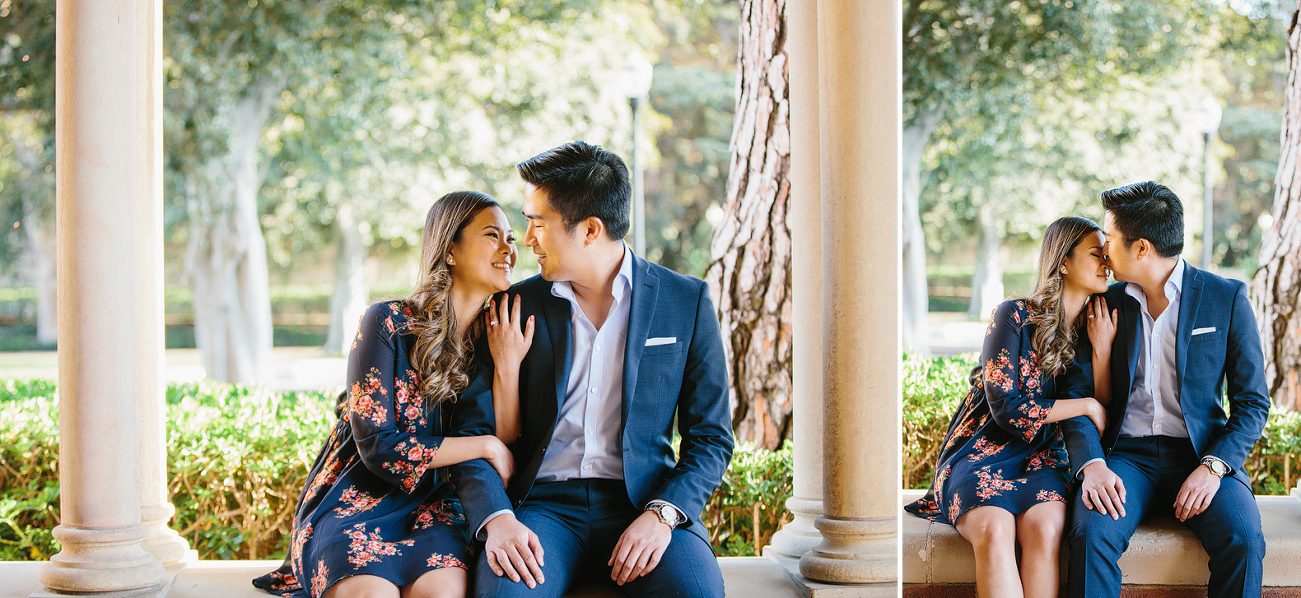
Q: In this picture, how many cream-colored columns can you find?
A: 4